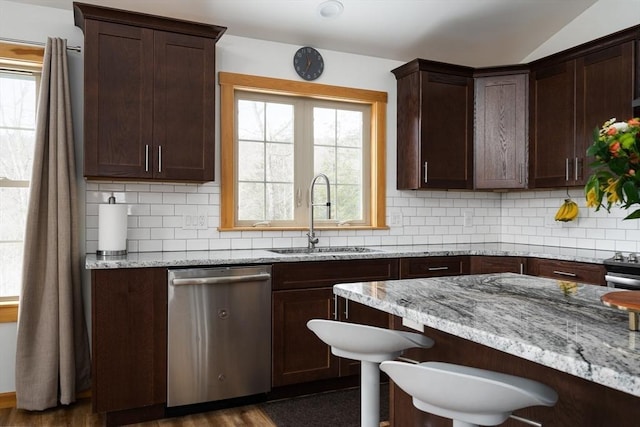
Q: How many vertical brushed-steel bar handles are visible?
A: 9